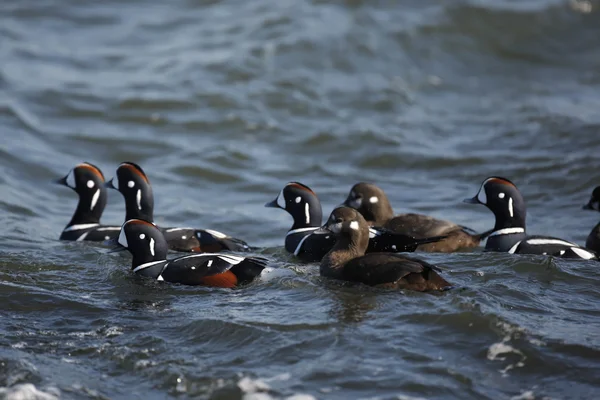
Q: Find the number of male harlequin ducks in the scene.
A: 5